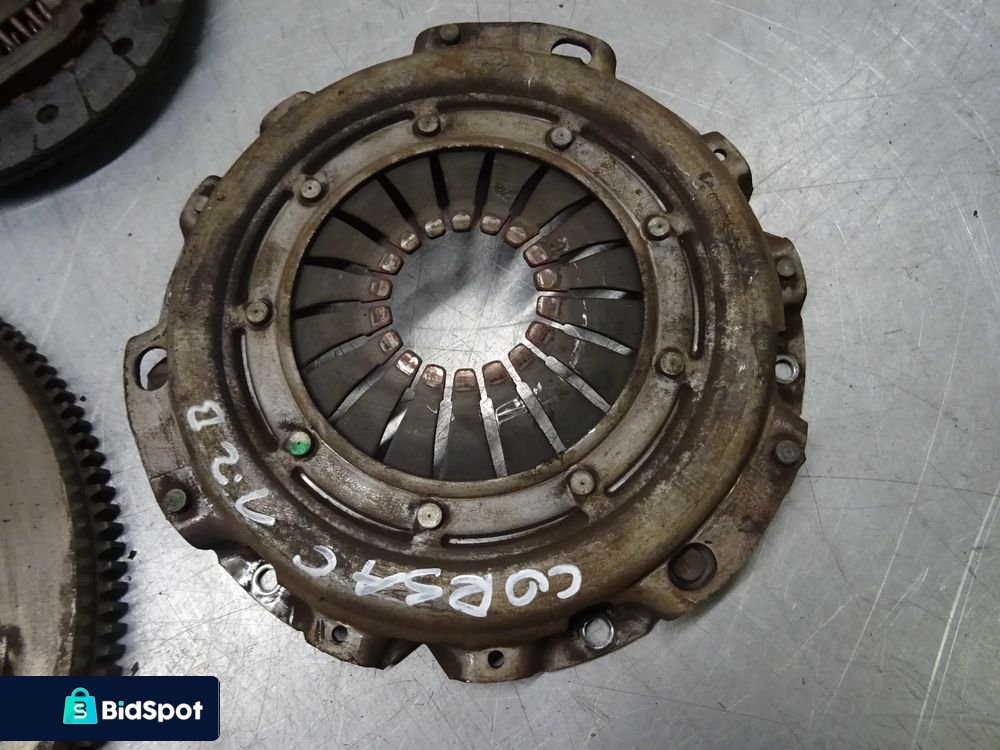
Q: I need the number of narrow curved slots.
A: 9